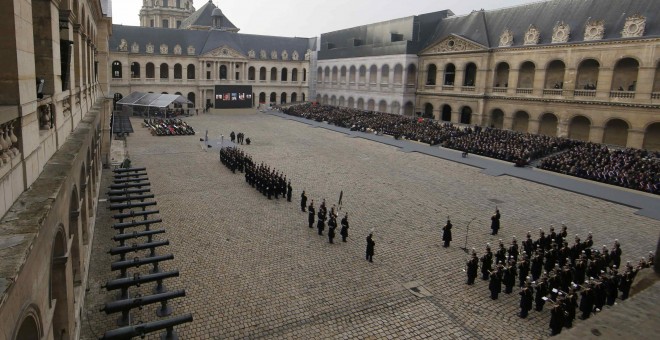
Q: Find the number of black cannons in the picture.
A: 15